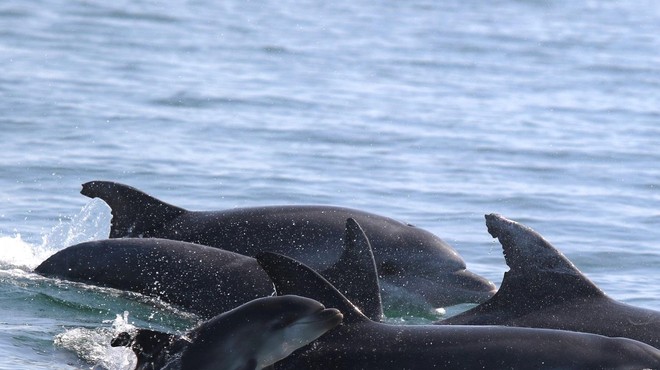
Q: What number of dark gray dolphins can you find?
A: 5